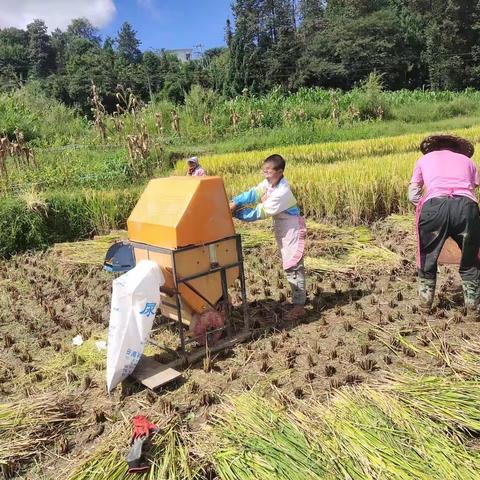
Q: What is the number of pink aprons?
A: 2